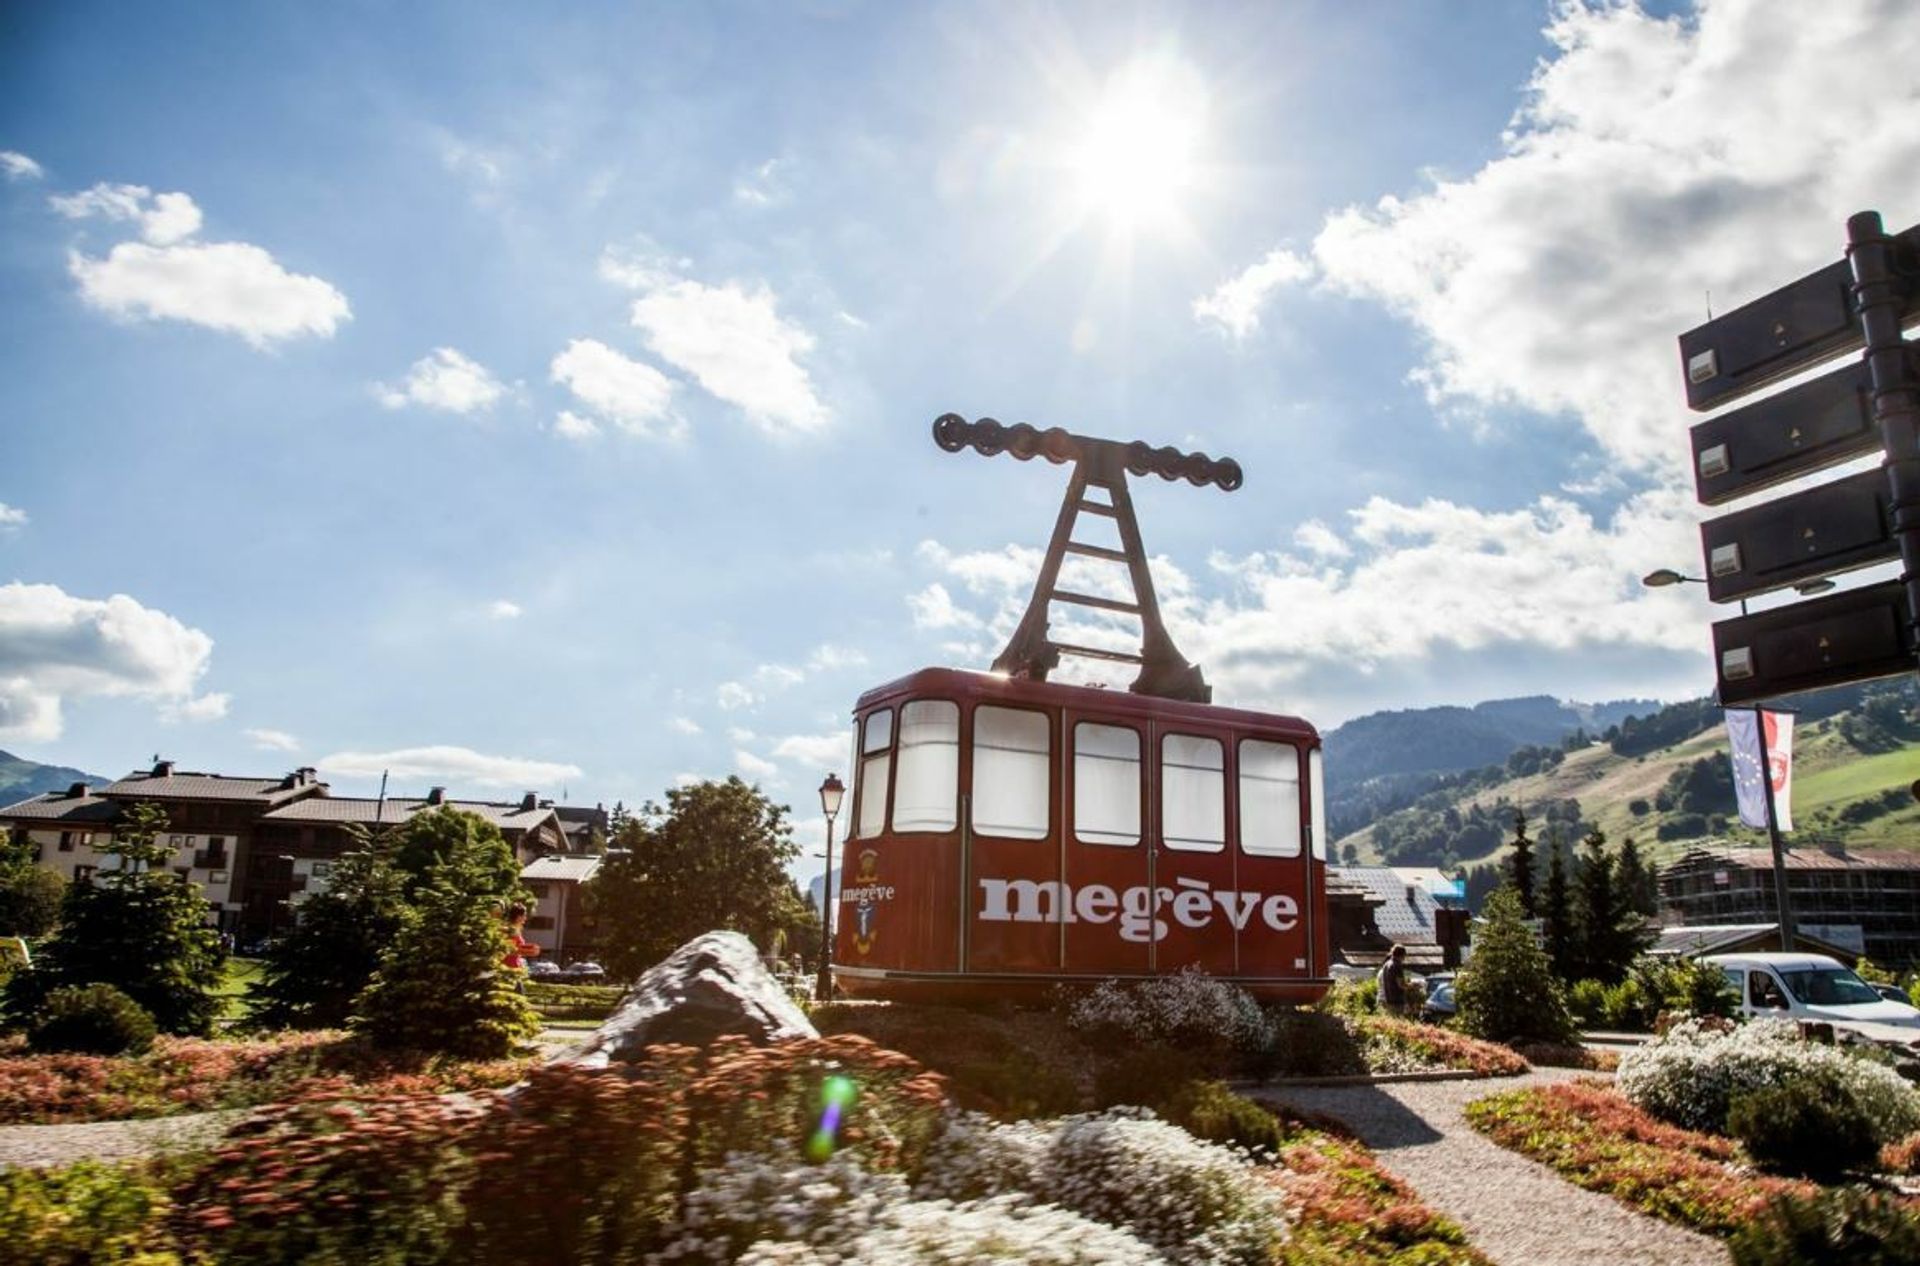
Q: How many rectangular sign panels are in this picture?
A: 4